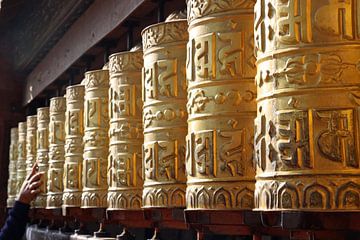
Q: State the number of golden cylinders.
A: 11